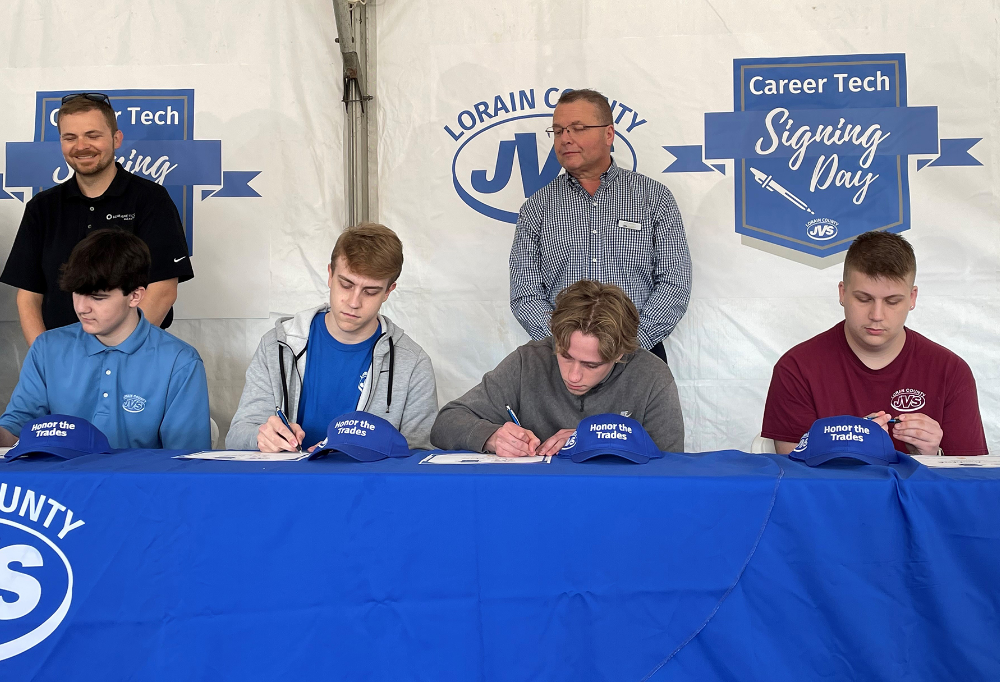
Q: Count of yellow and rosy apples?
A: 0